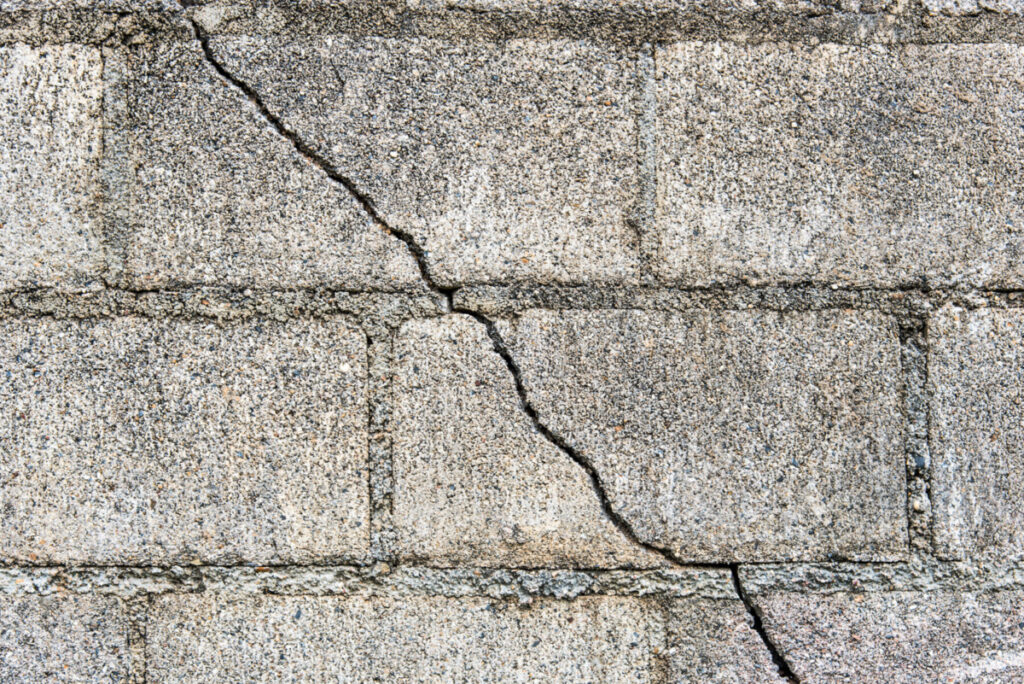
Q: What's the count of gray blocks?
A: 9